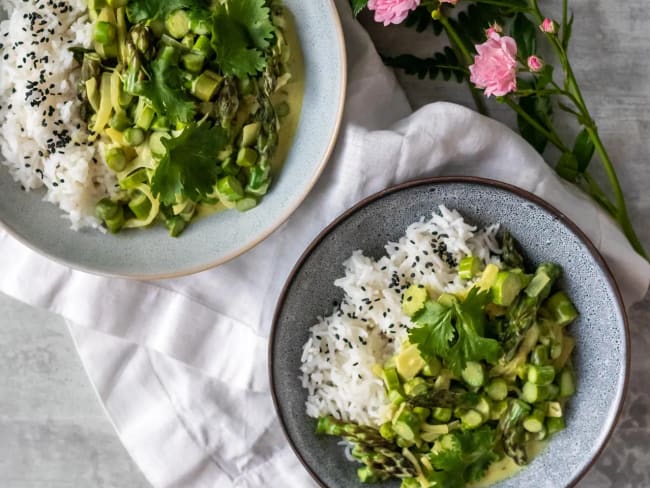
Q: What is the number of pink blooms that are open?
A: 2